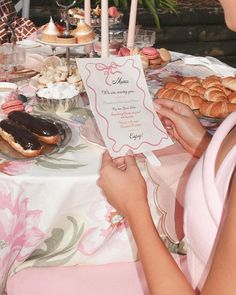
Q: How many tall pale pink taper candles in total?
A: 3